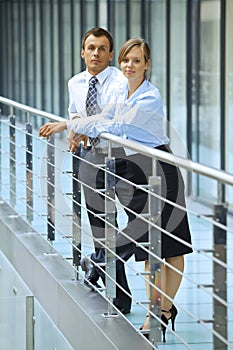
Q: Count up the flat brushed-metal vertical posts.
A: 7